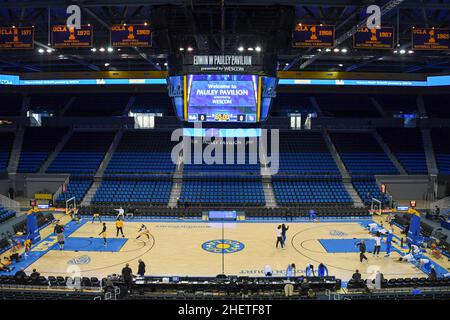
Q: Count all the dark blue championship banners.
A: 6